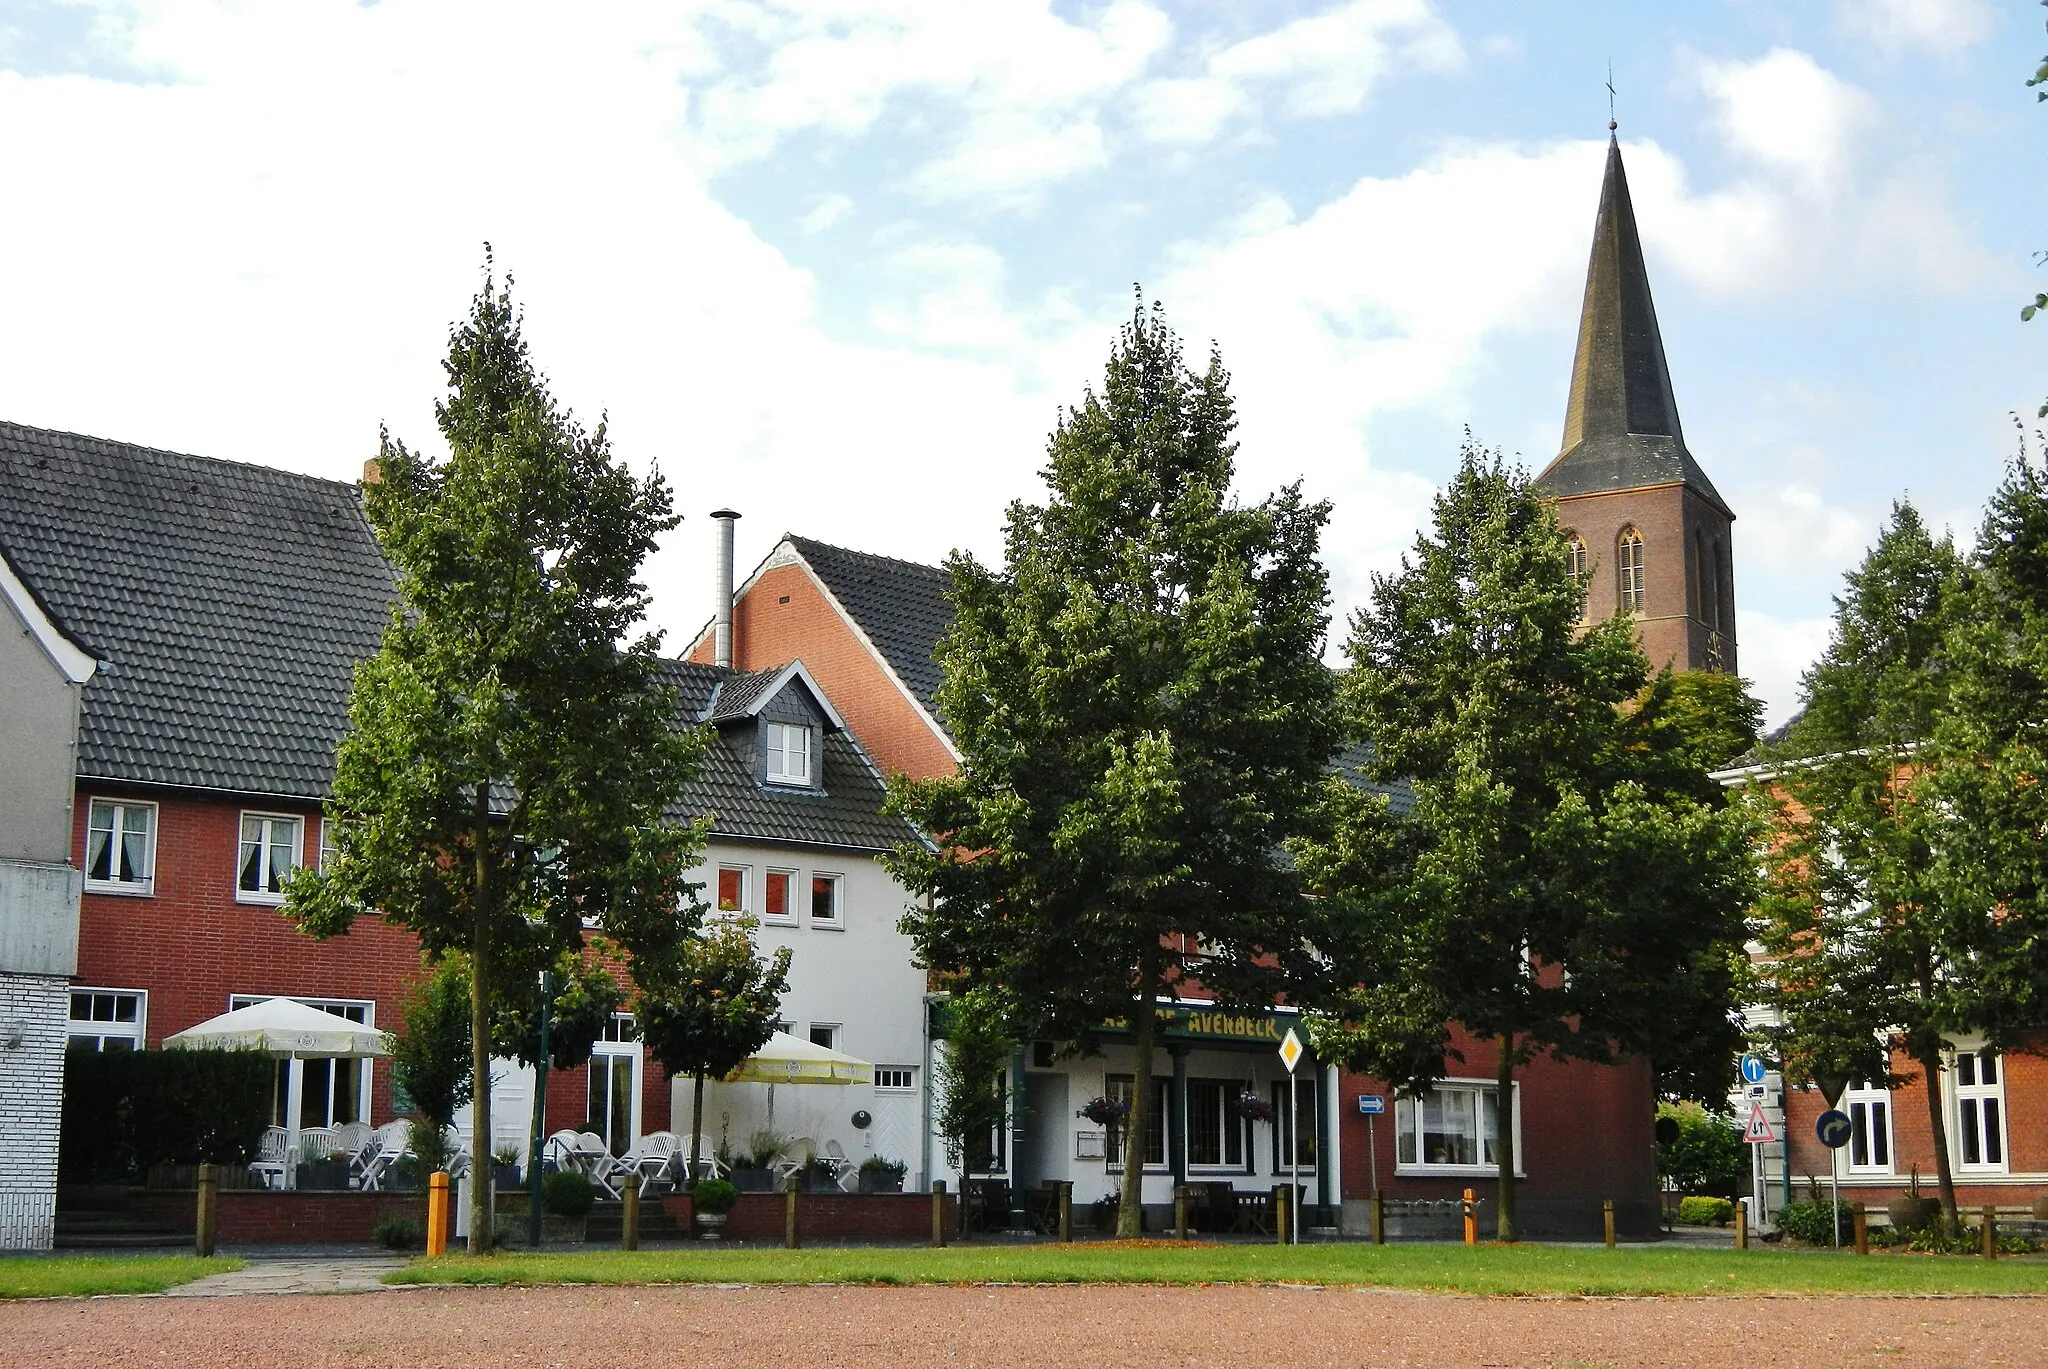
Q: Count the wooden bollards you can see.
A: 14